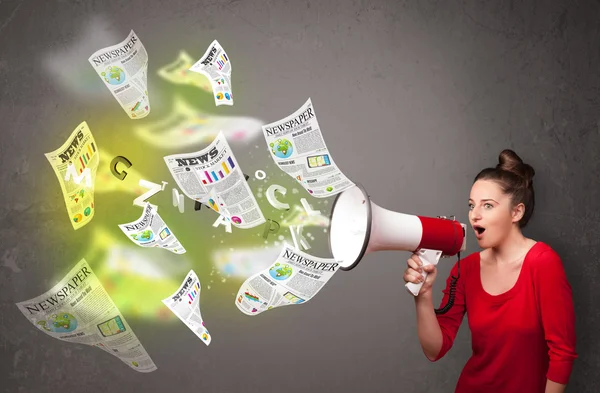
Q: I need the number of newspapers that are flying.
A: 9